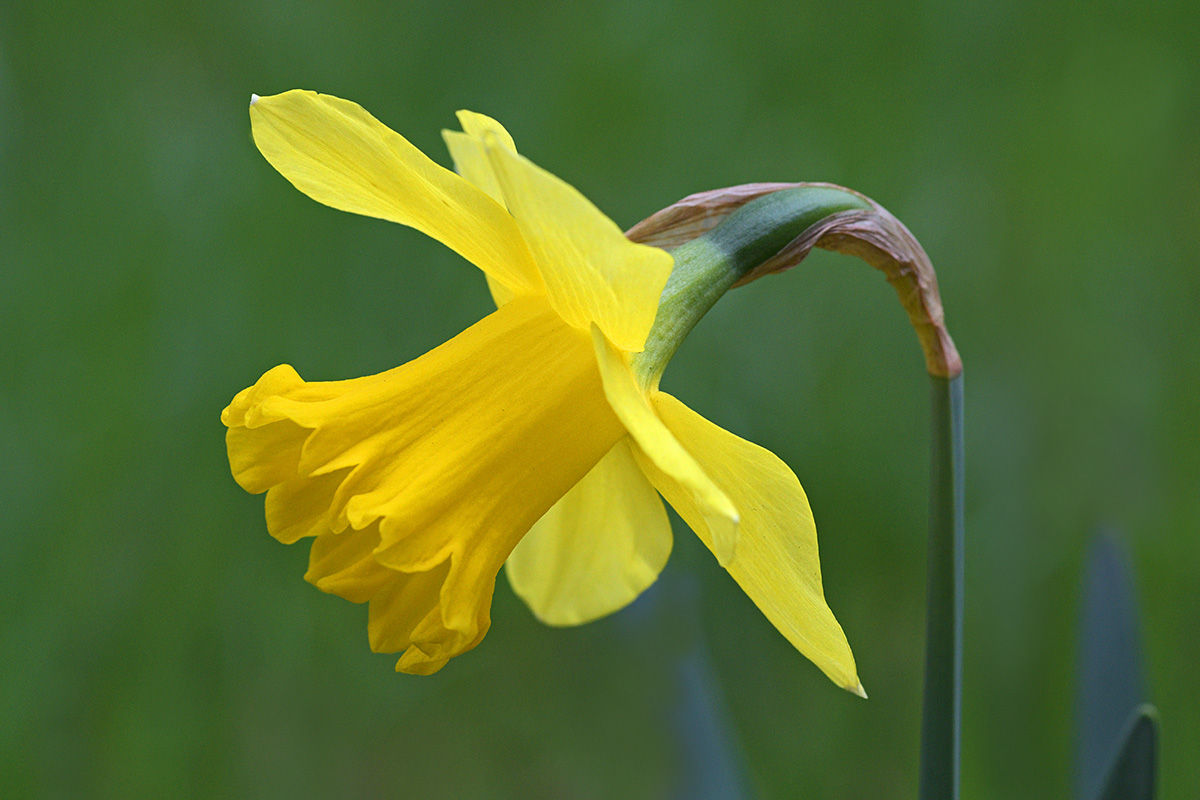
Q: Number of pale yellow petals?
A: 6